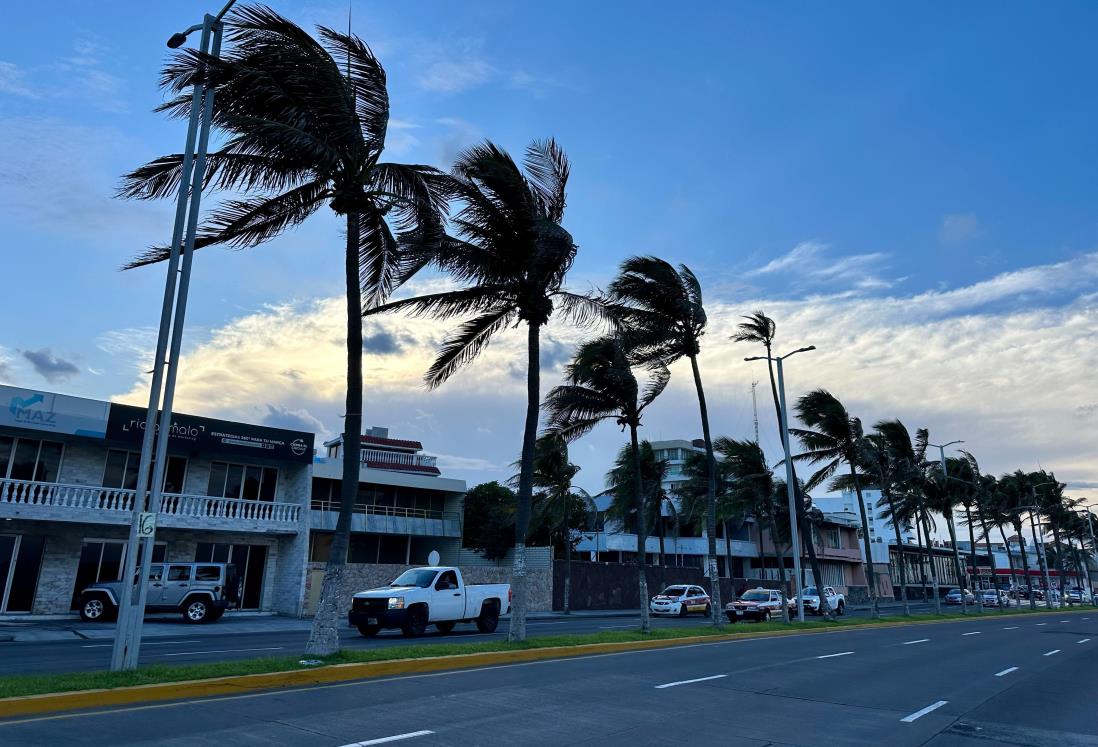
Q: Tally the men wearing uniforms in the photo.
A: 0